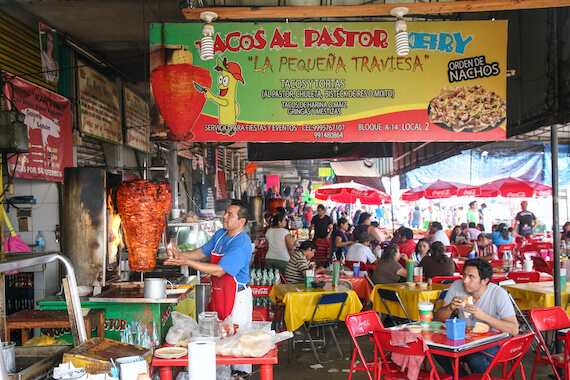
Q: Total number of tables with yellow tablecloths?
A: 3